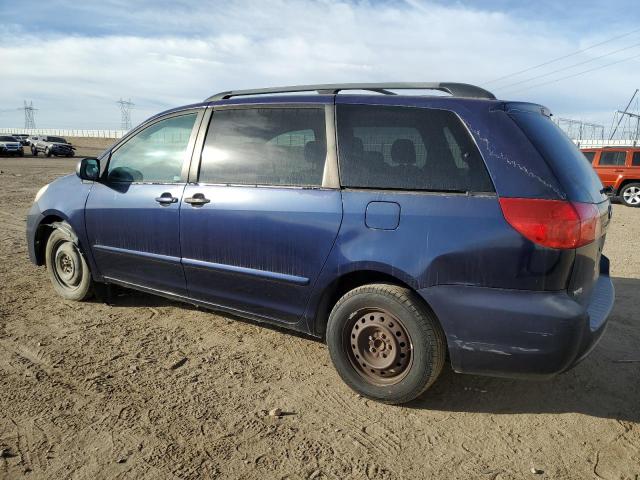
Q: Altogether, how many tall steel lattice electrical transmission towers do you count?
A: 2